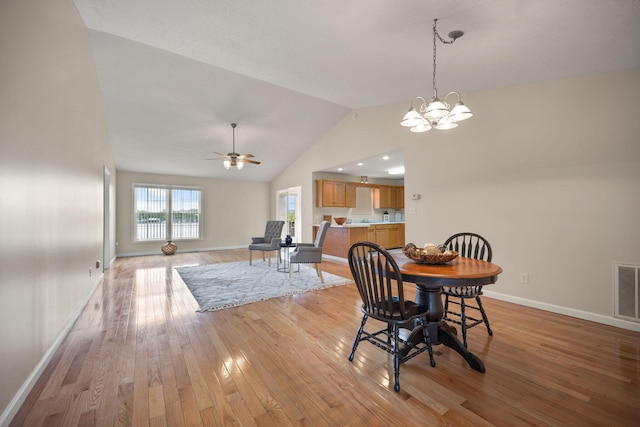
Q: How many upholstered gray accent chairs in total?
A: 2